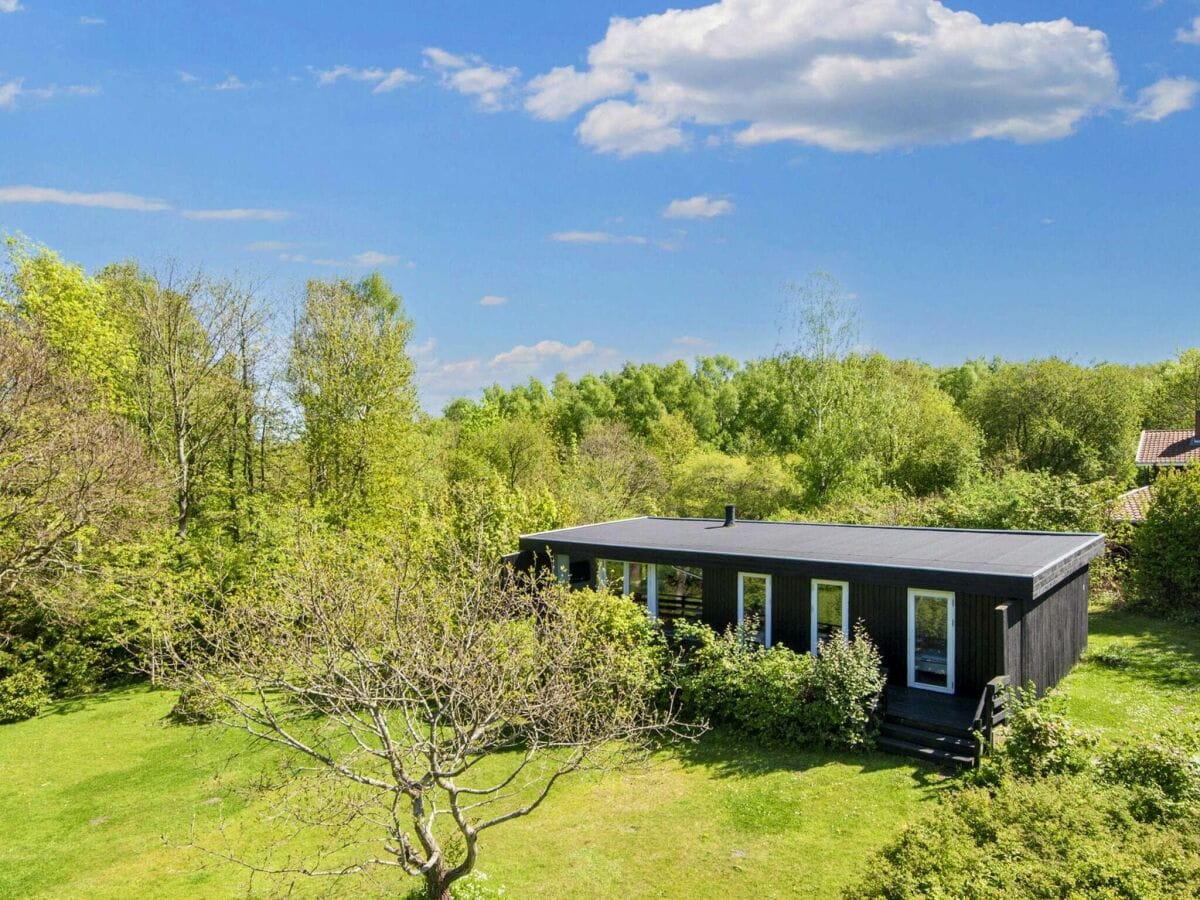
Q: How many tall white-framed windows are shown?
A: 3